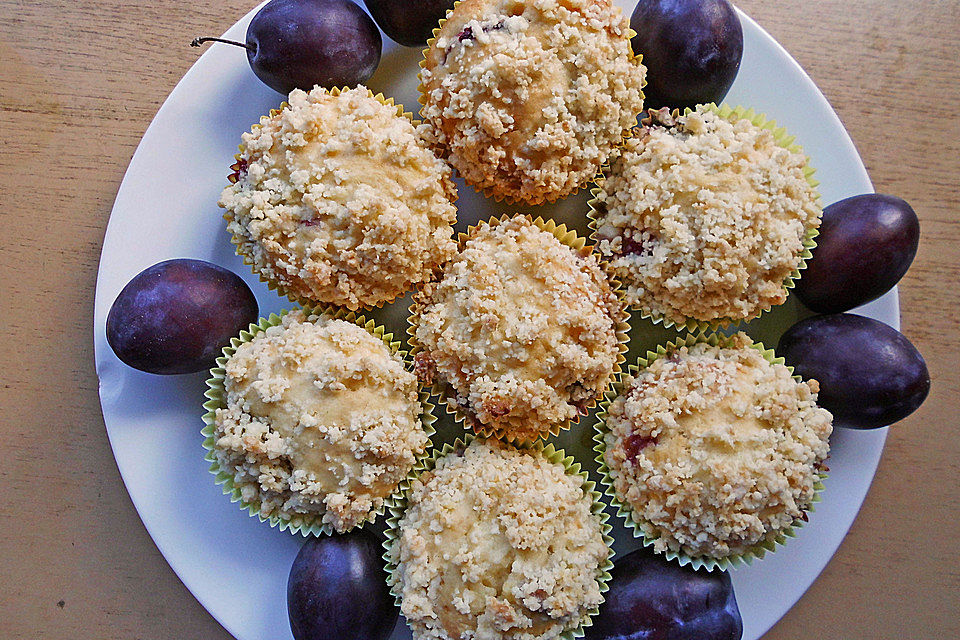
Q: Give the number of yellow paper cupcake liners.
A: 3